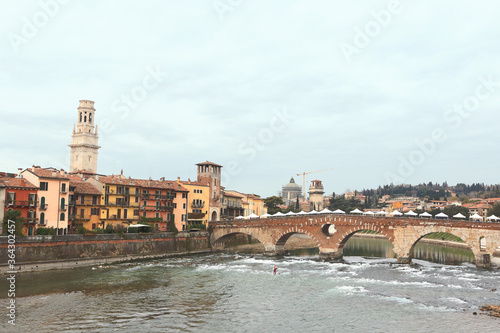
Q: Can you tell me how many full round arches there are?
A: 4